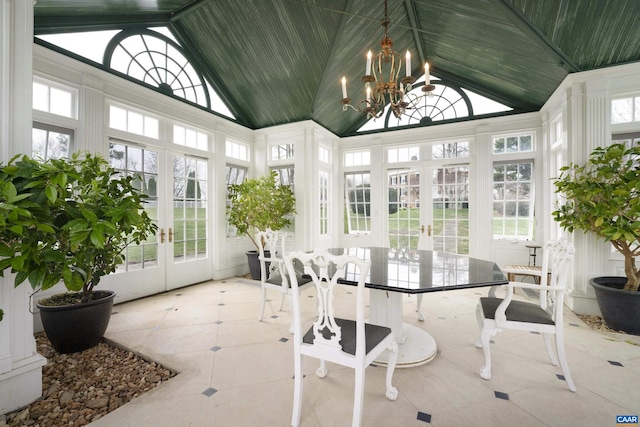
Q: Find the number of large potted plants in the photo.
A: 3